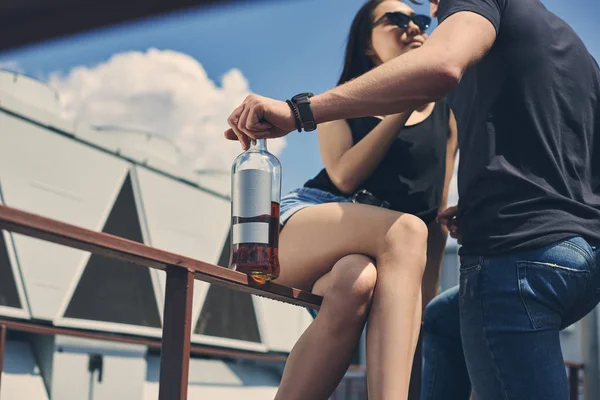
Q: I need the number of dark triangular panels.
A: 3